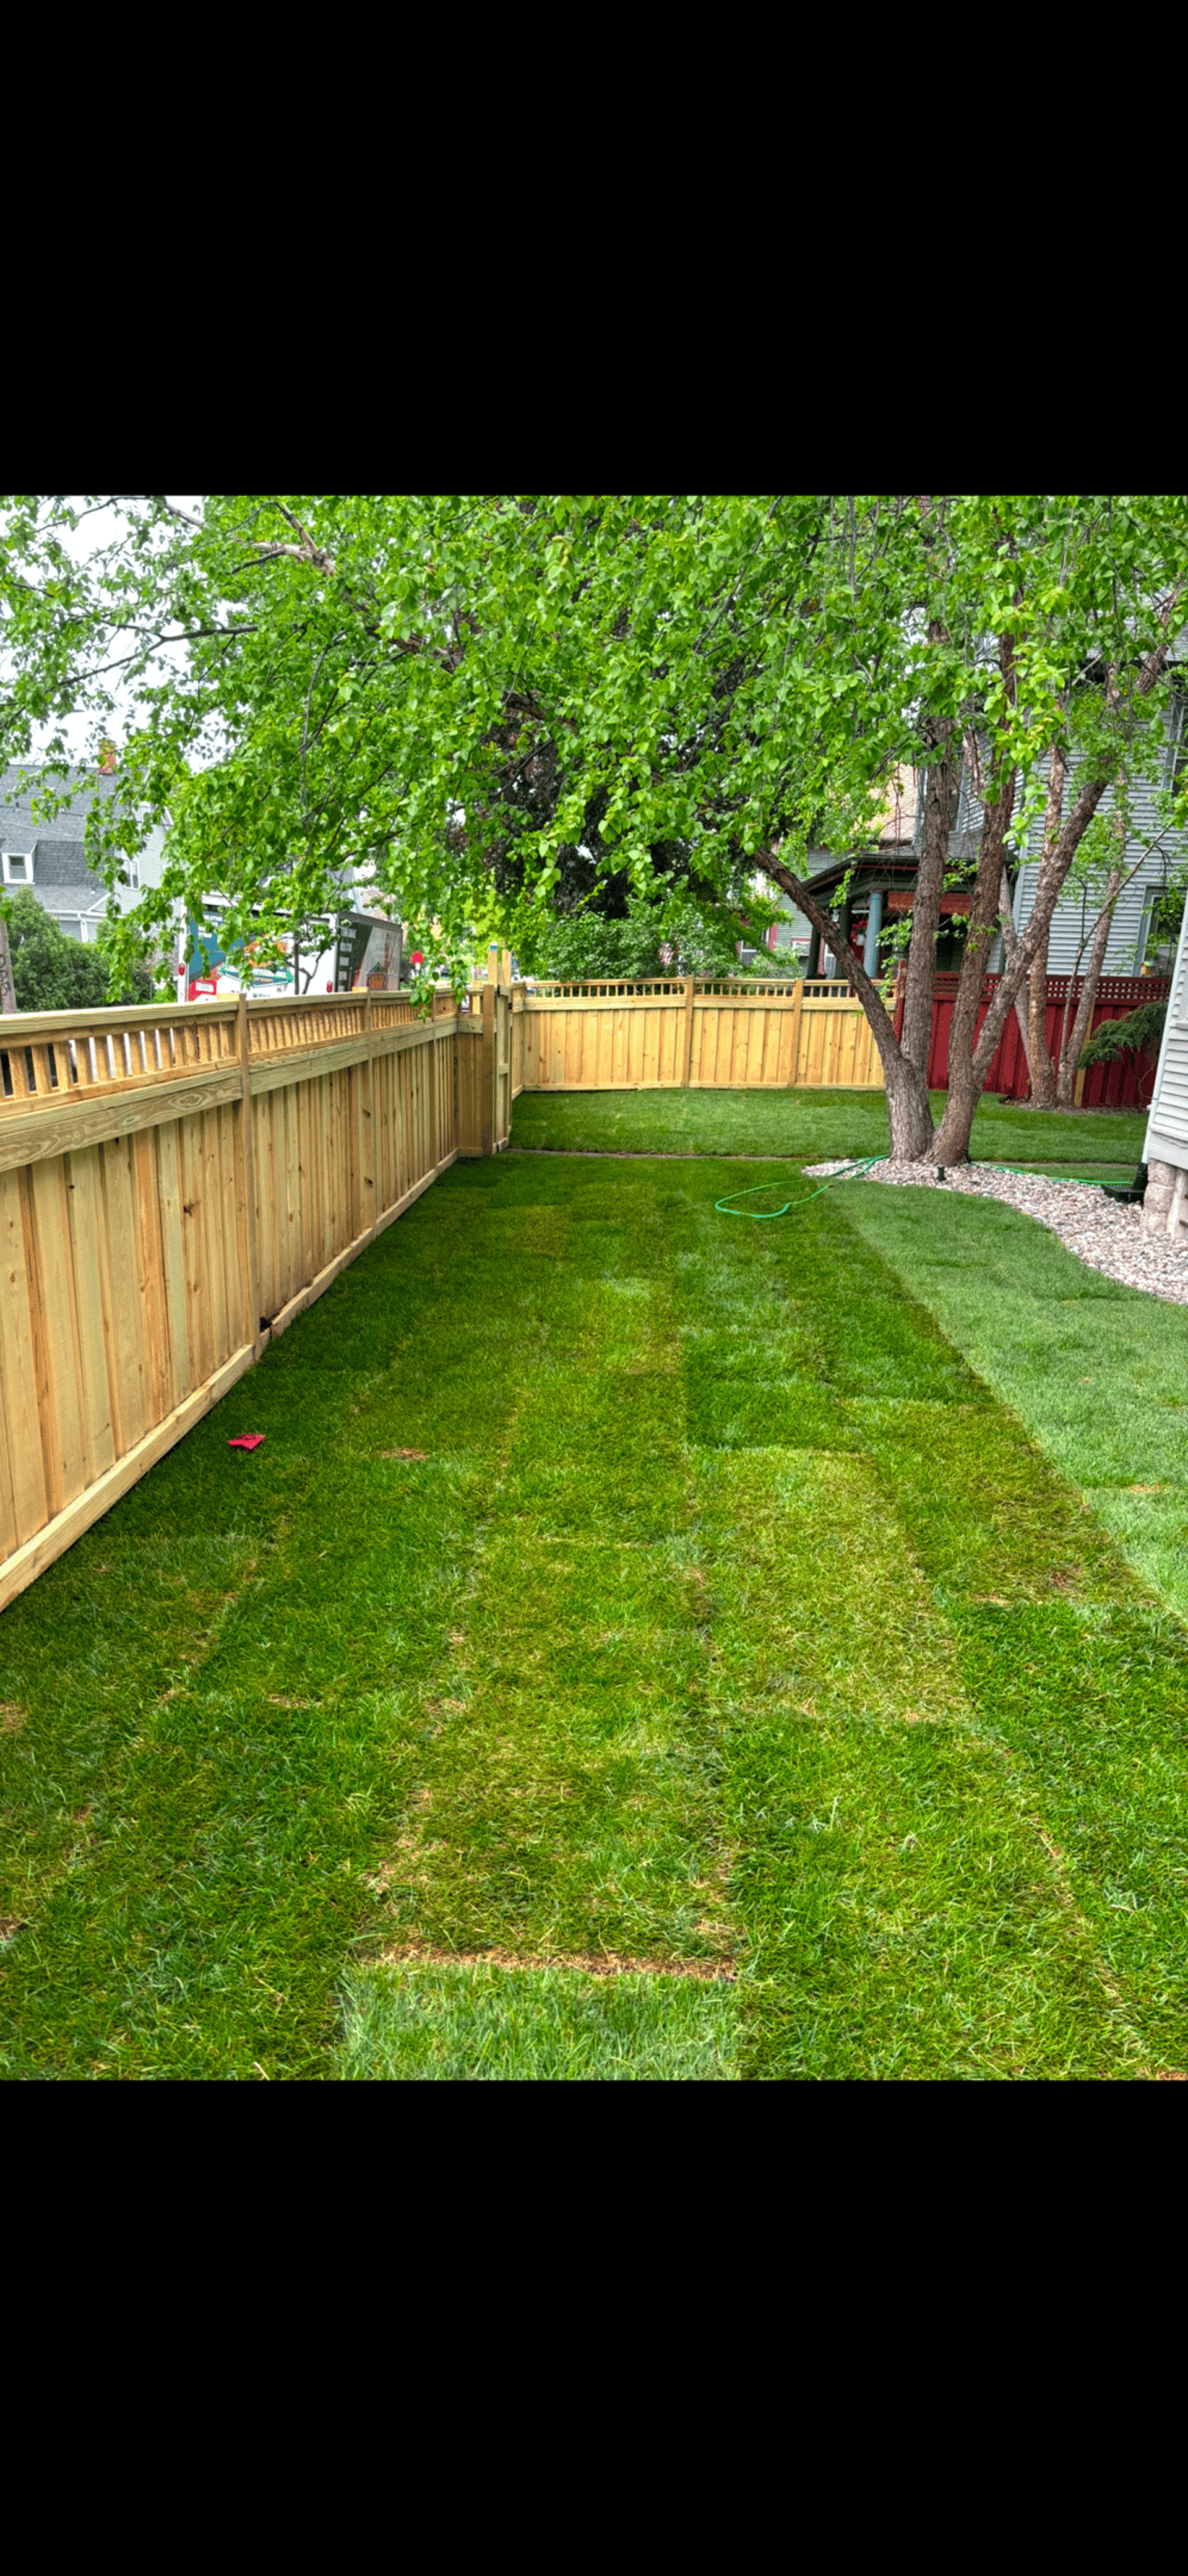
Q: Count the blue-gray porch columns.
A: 1